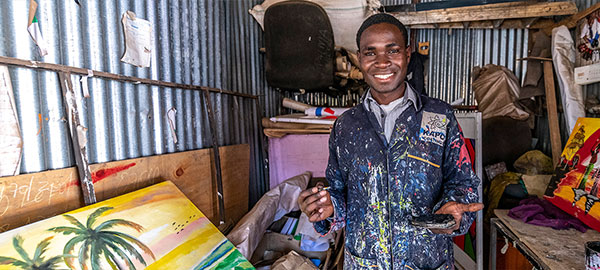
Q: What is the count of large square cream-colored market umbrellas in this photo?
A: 0